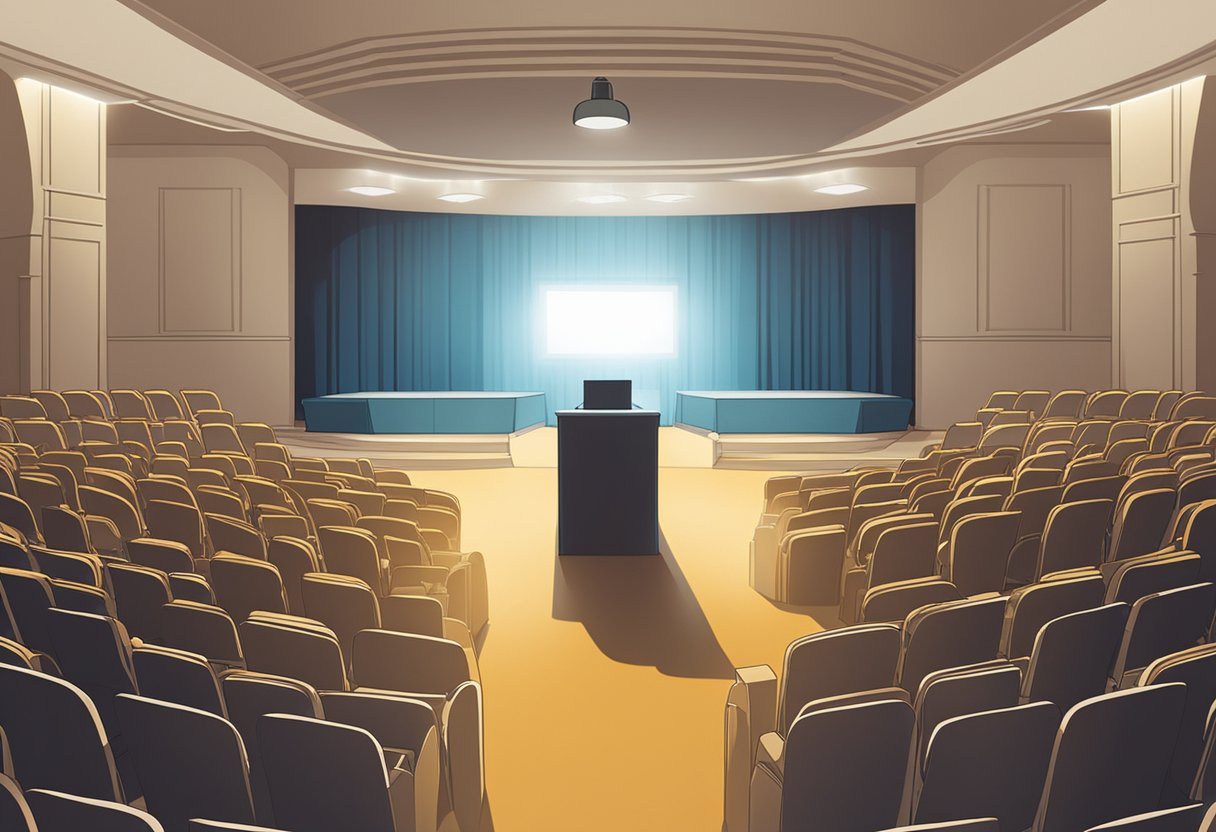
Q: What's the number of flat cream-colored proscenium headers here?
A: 1